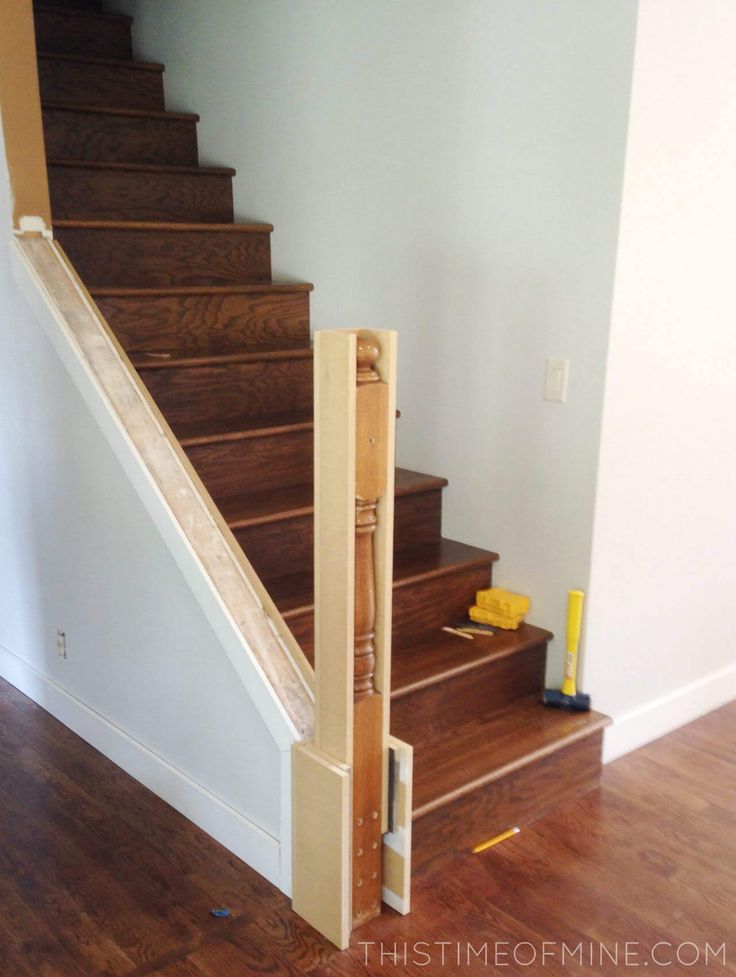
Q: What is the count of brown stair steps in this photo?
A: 12